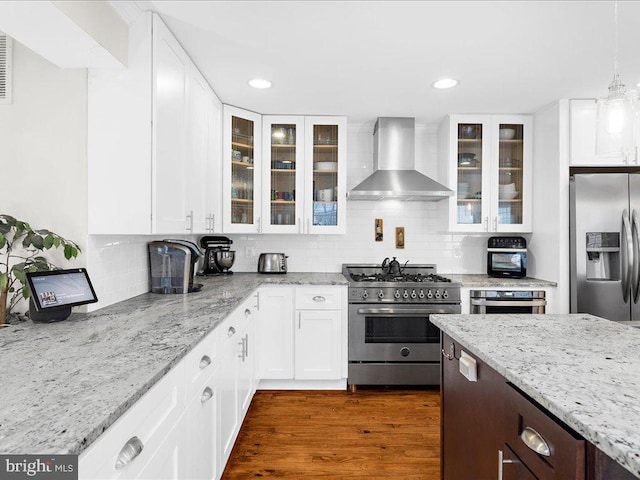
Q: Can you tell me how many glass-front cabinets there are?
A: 5